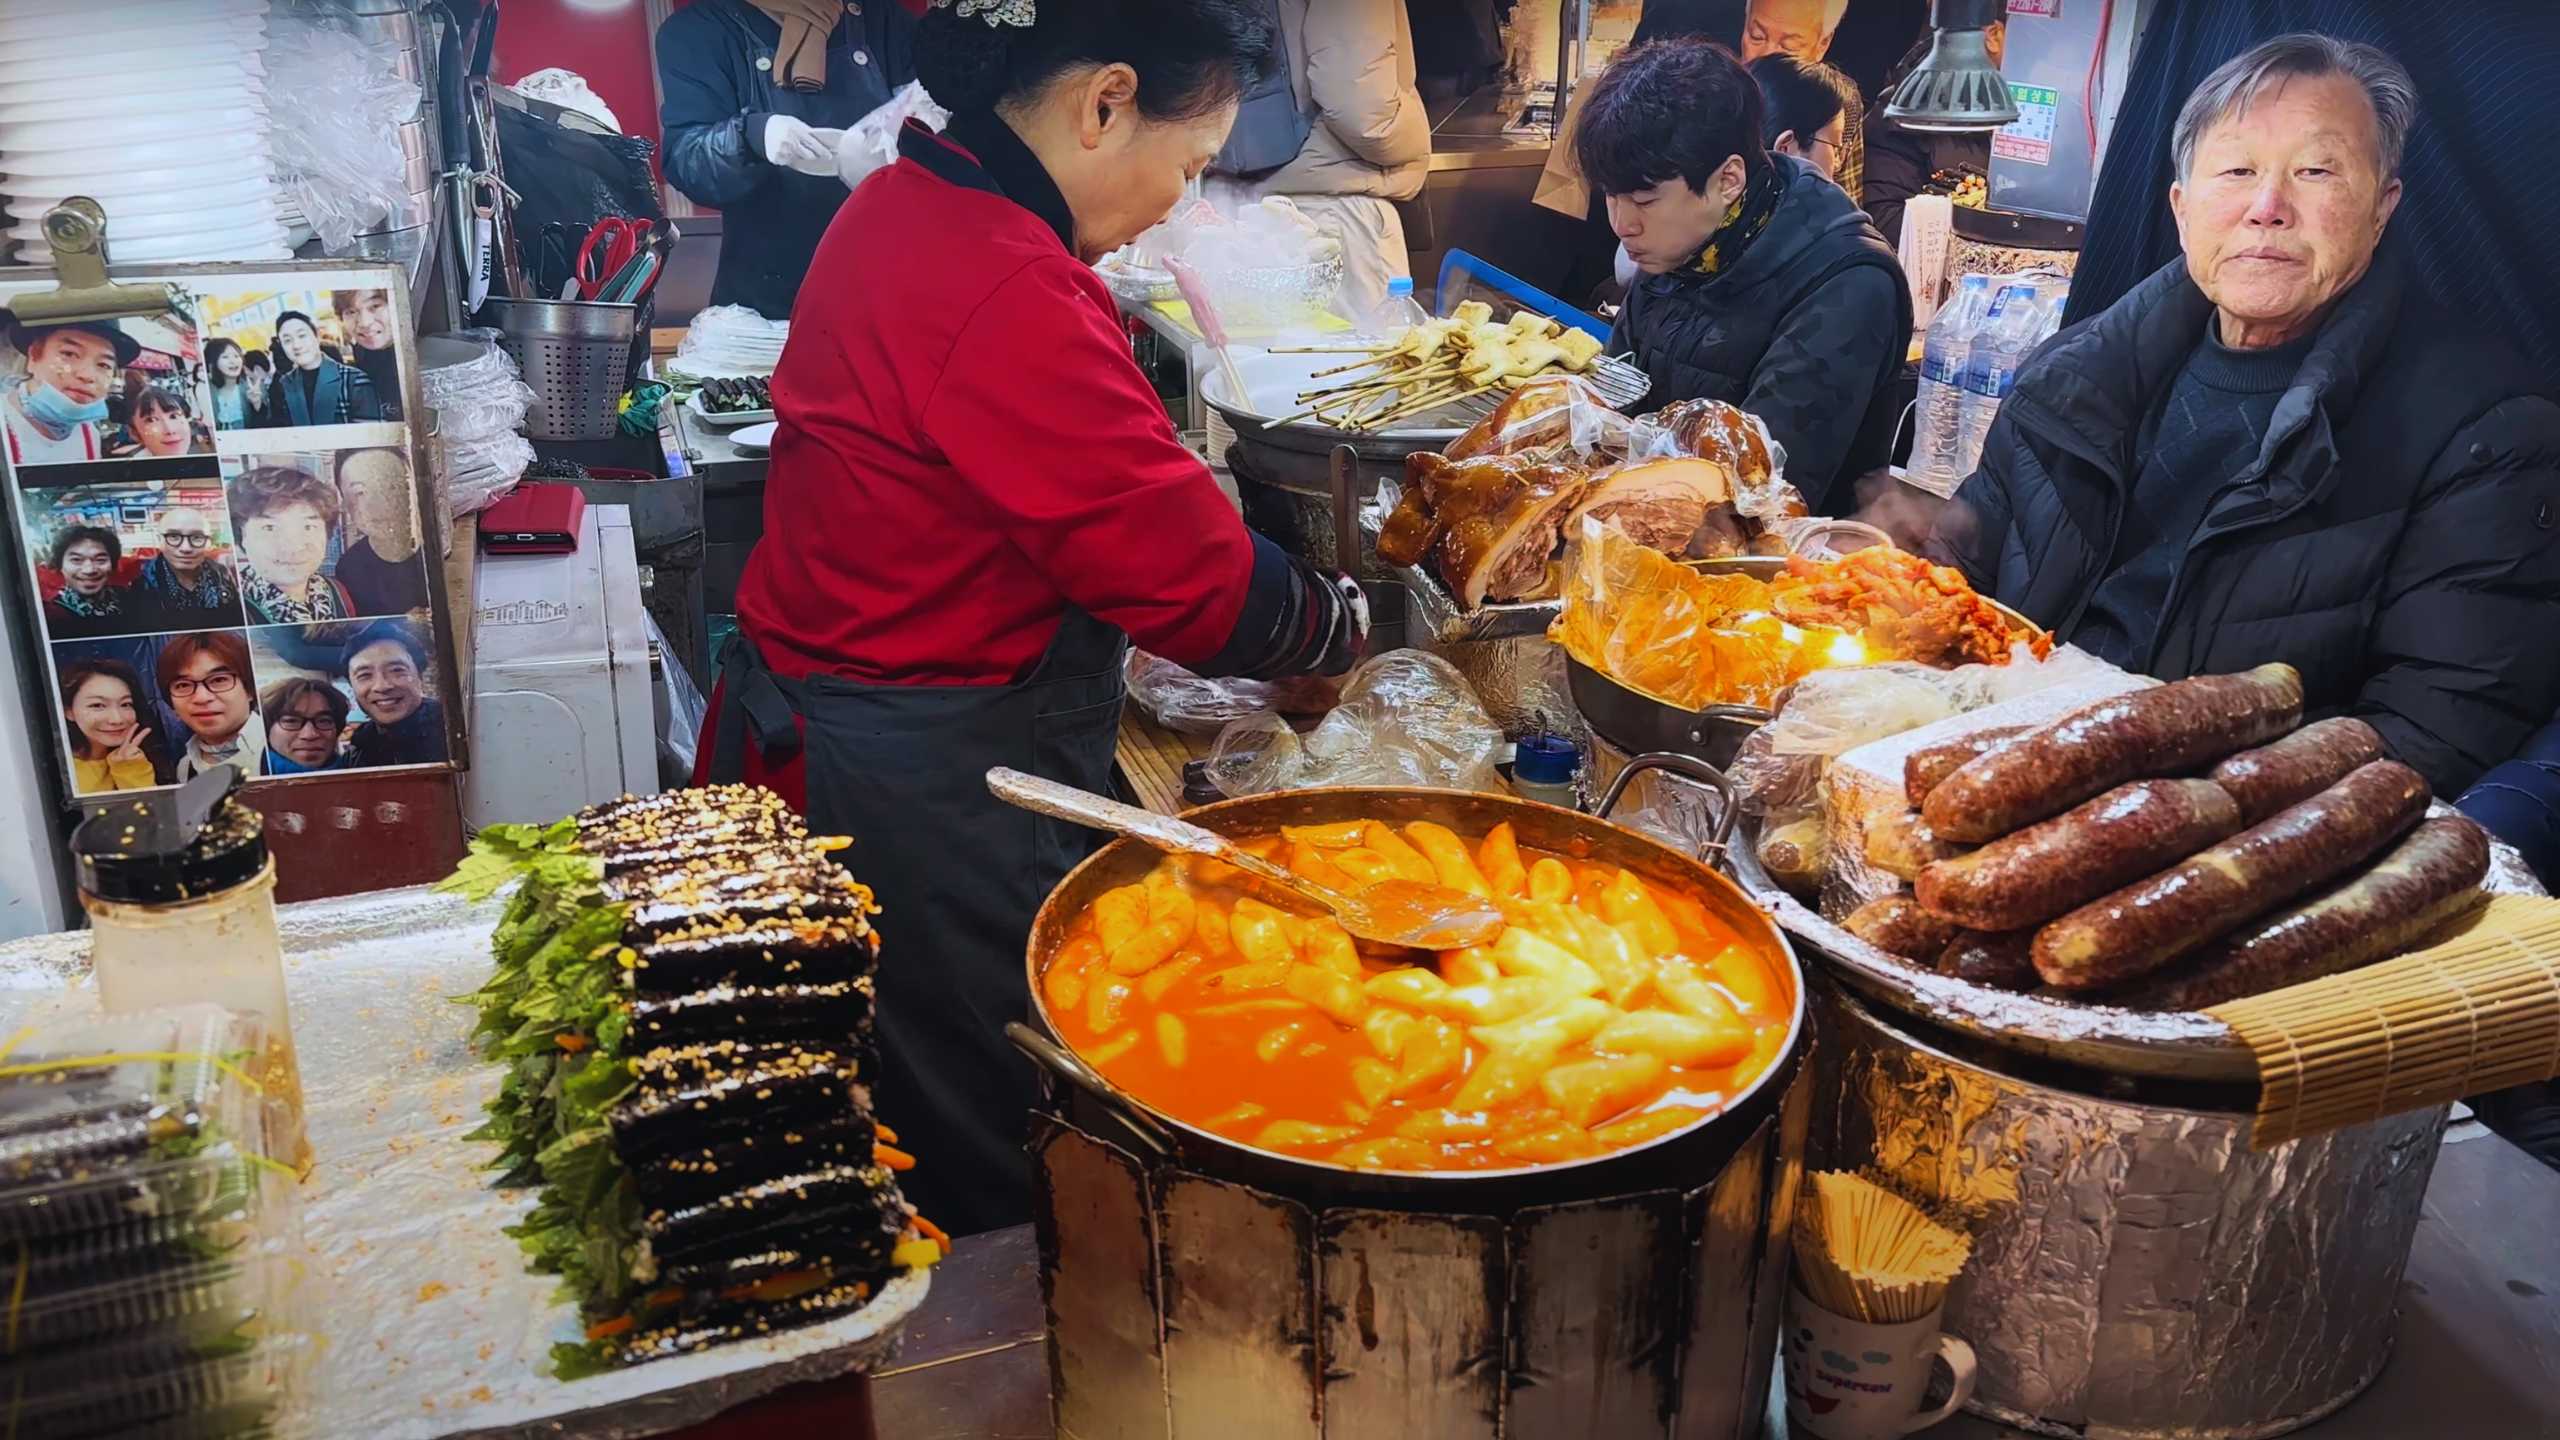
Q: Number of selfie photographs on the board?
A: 6